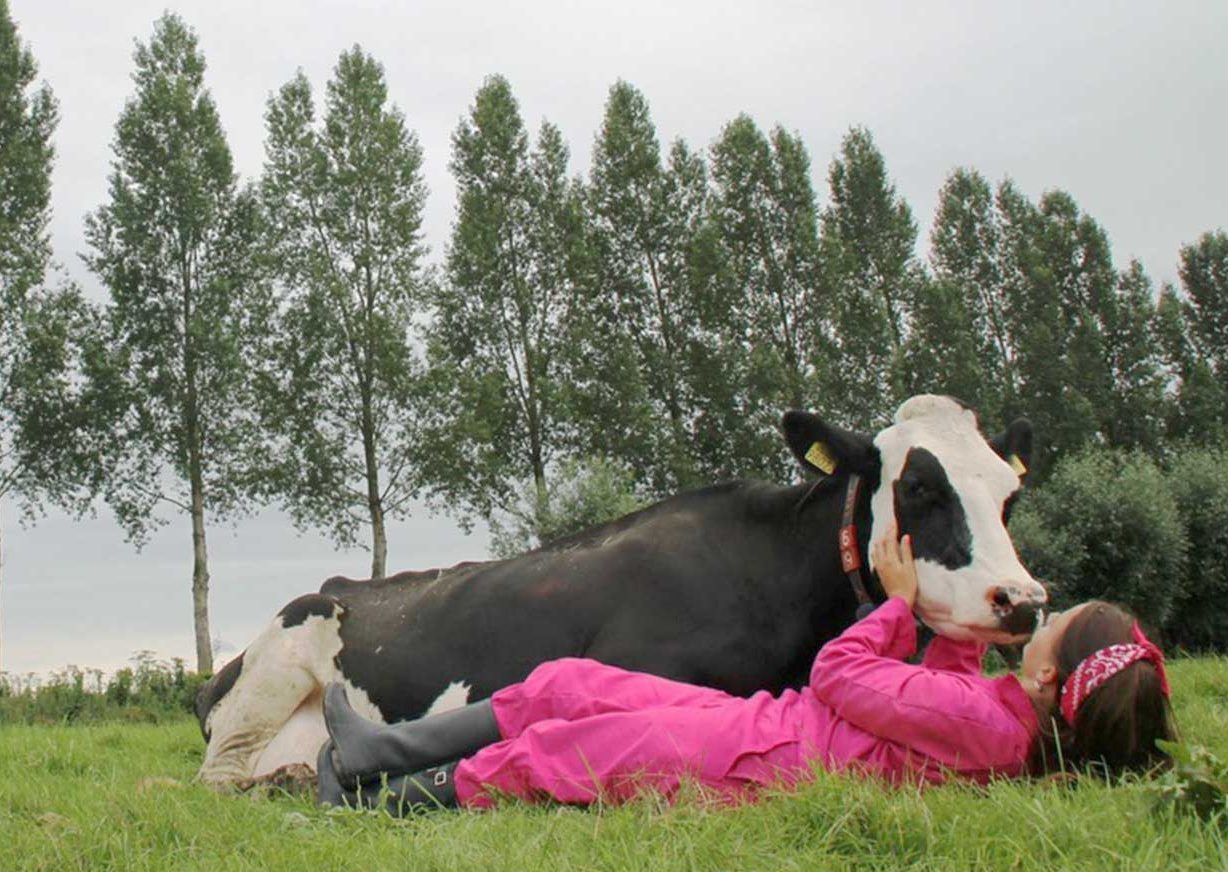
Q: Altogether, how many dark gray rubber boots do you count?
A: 2